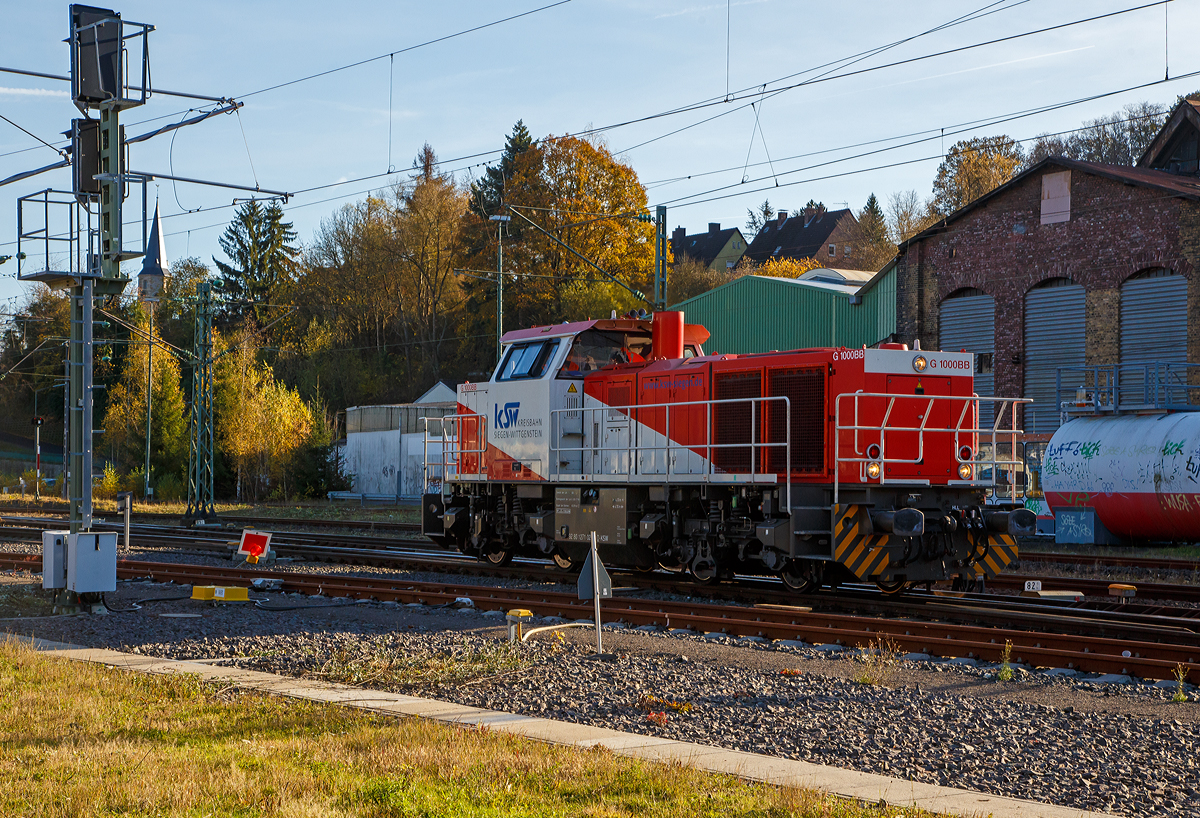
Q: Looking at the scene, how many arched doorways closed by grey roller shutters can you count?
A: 3